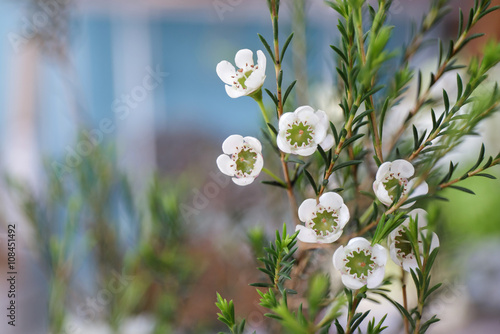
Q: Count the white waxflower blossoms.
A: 7